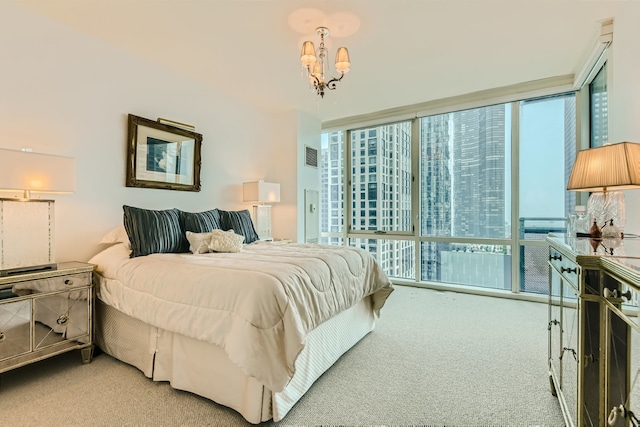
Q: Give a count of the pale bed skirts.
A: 1